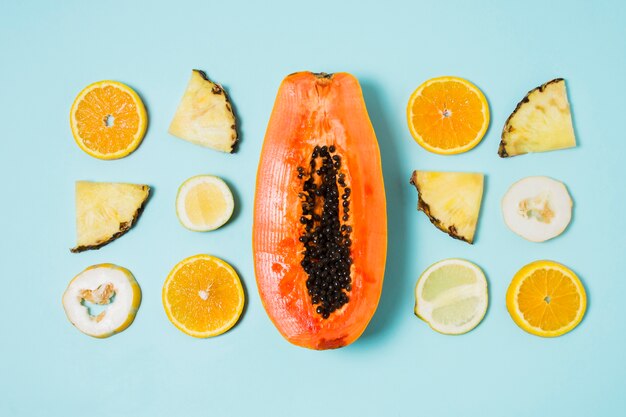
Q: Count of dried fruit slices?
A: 0